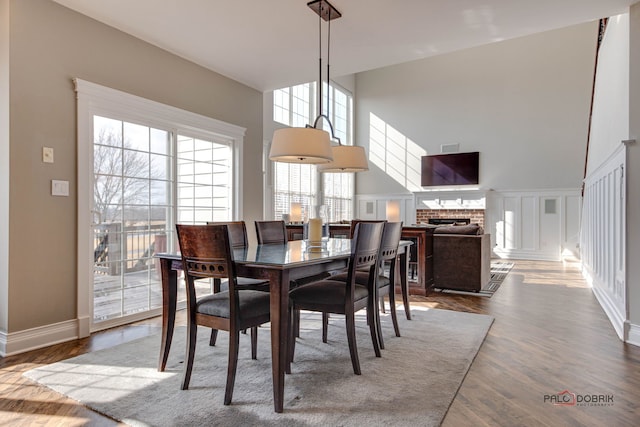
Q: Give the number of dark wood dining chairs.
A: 6